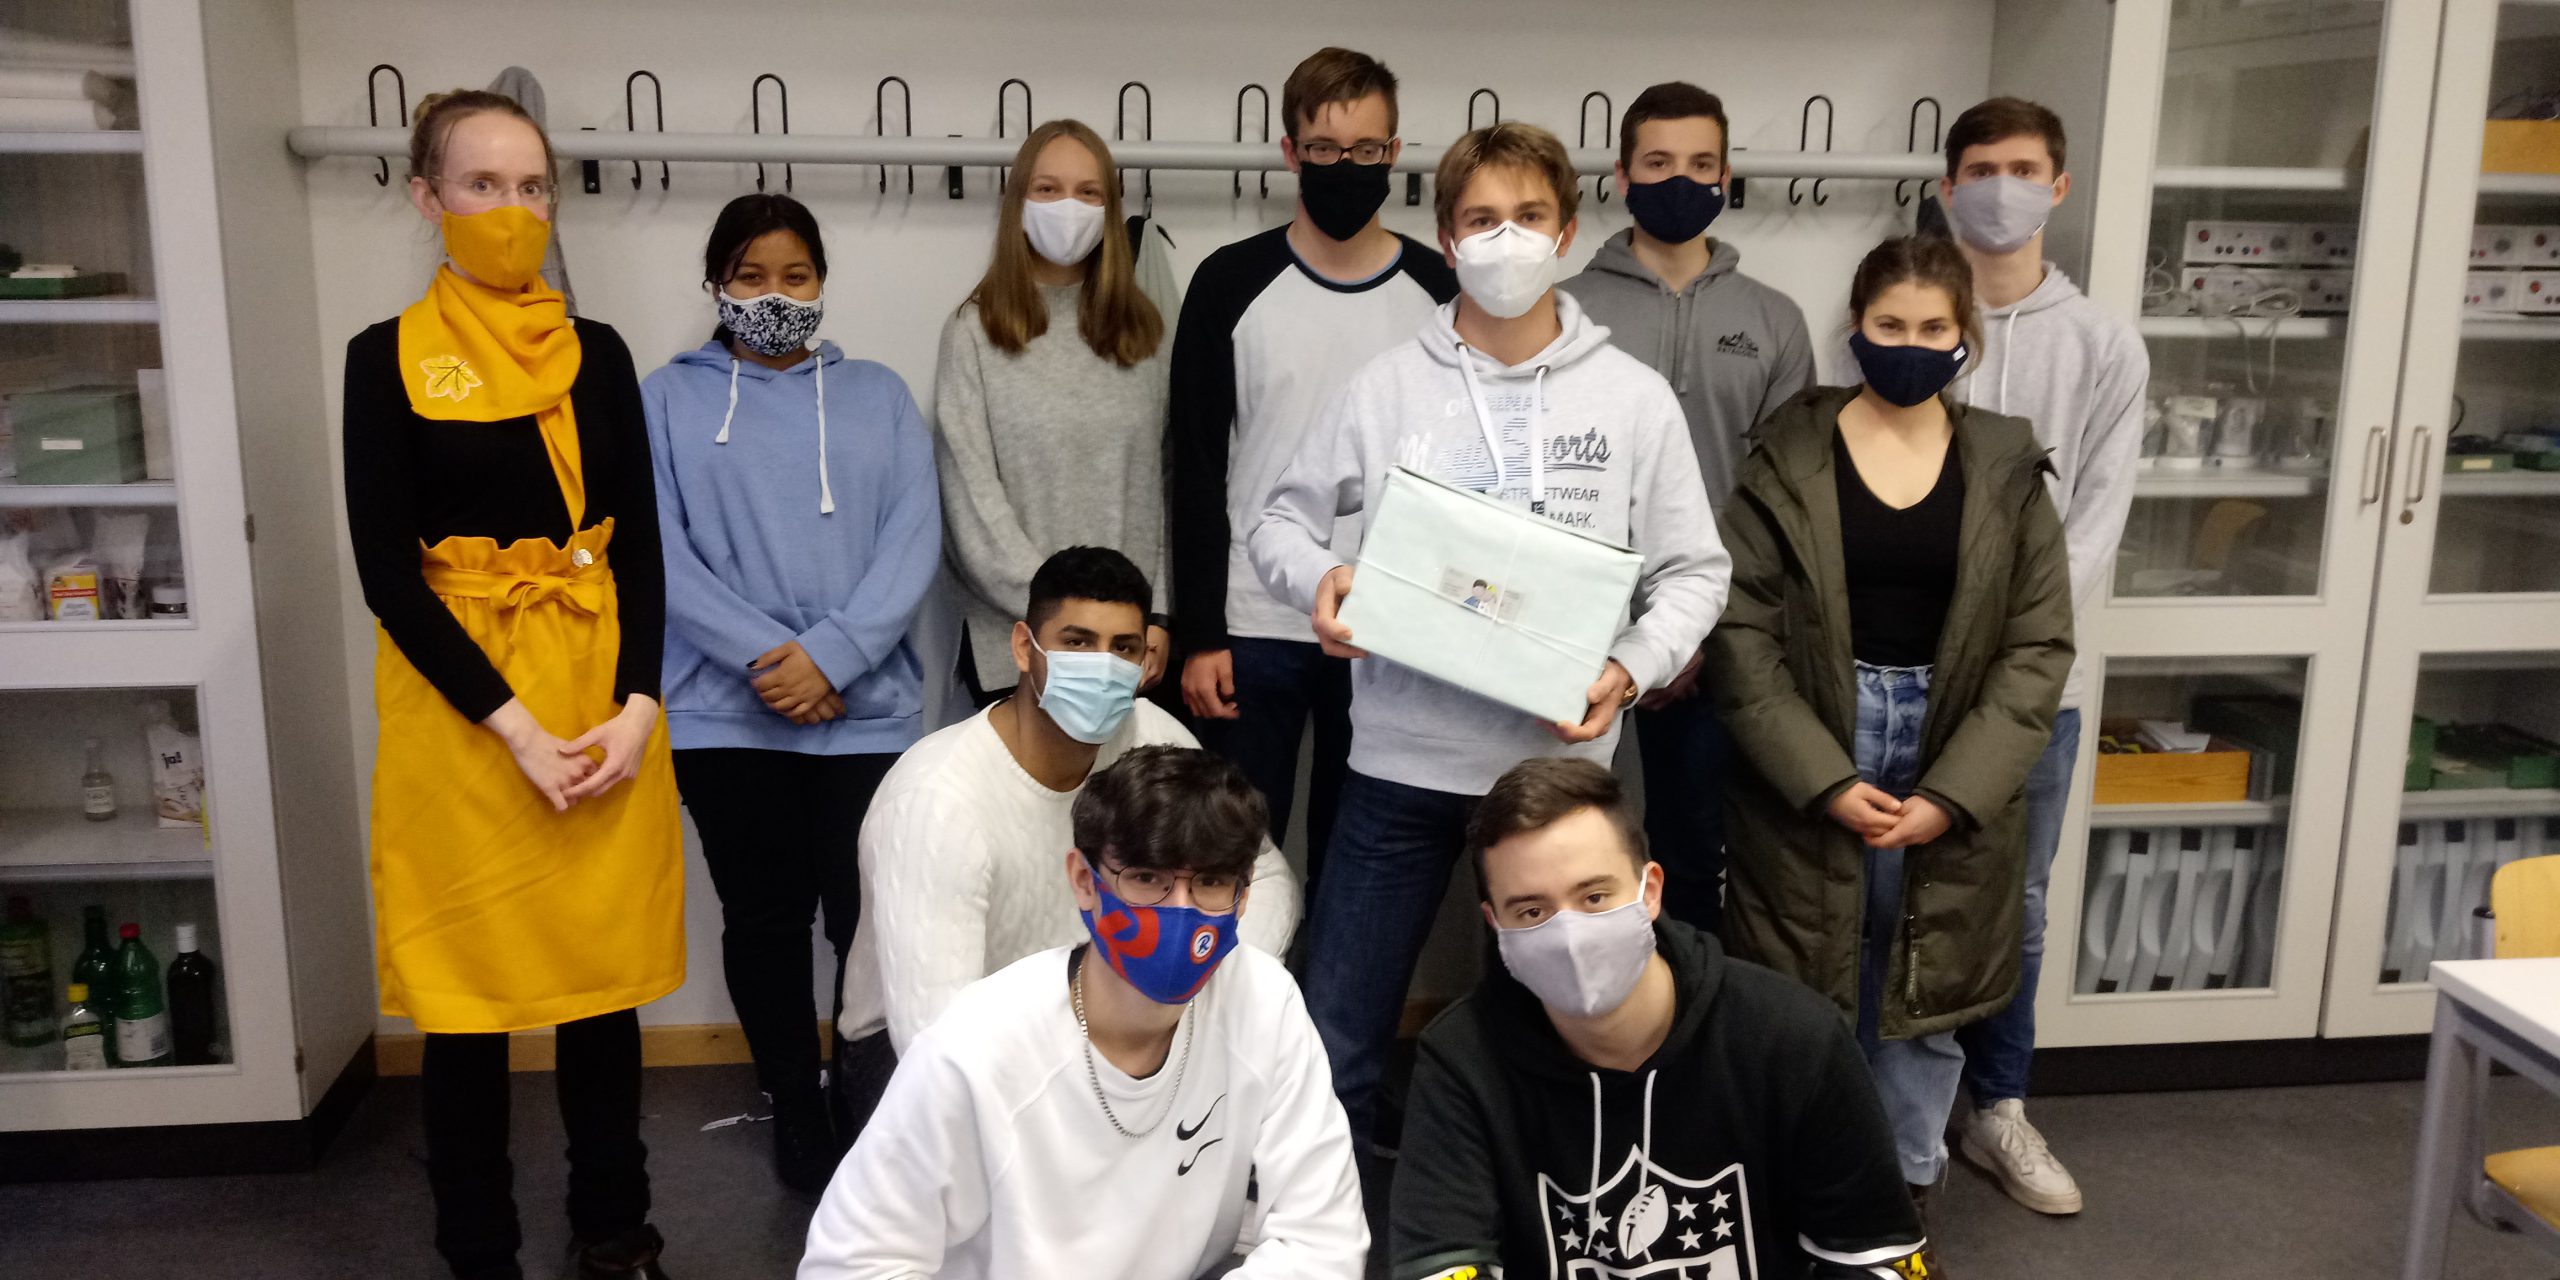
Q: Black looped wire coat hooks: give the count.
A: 11